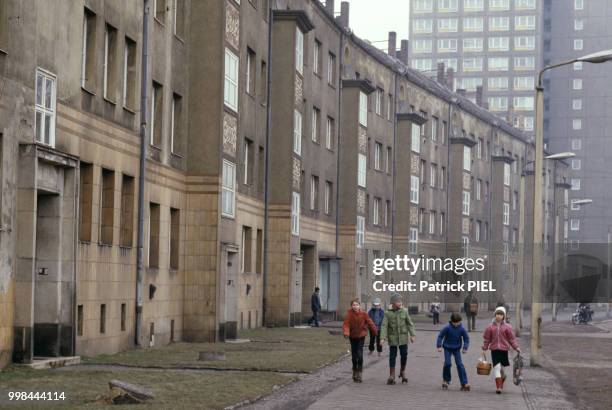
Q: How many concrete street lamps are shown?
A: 3